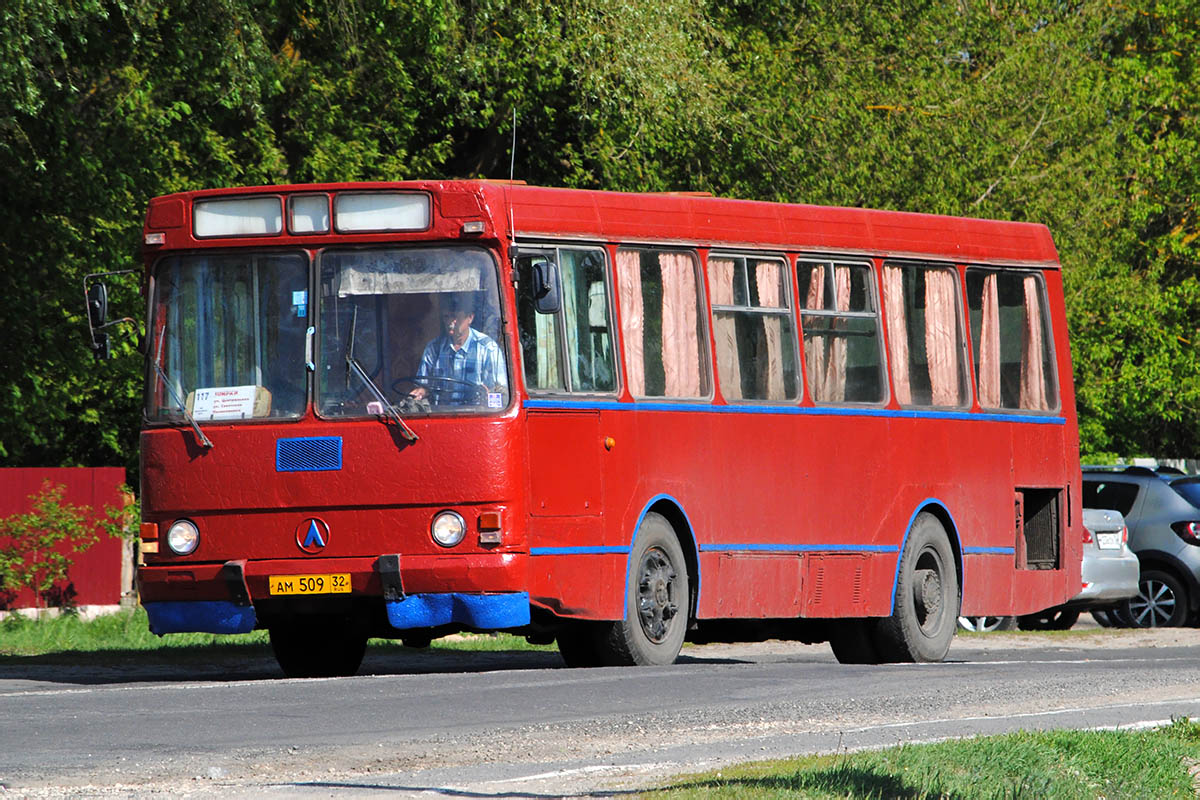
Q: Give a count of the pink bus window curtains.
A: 10